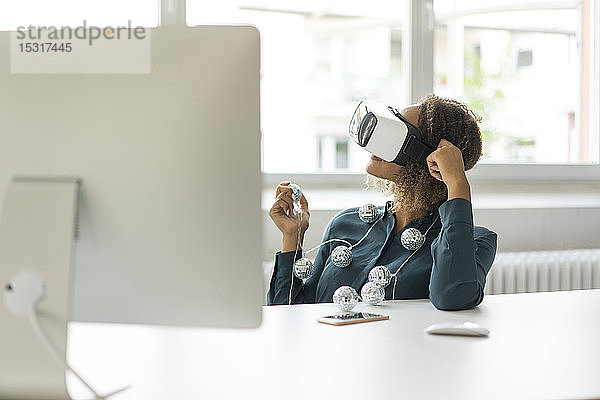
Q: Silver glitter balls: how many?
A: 8